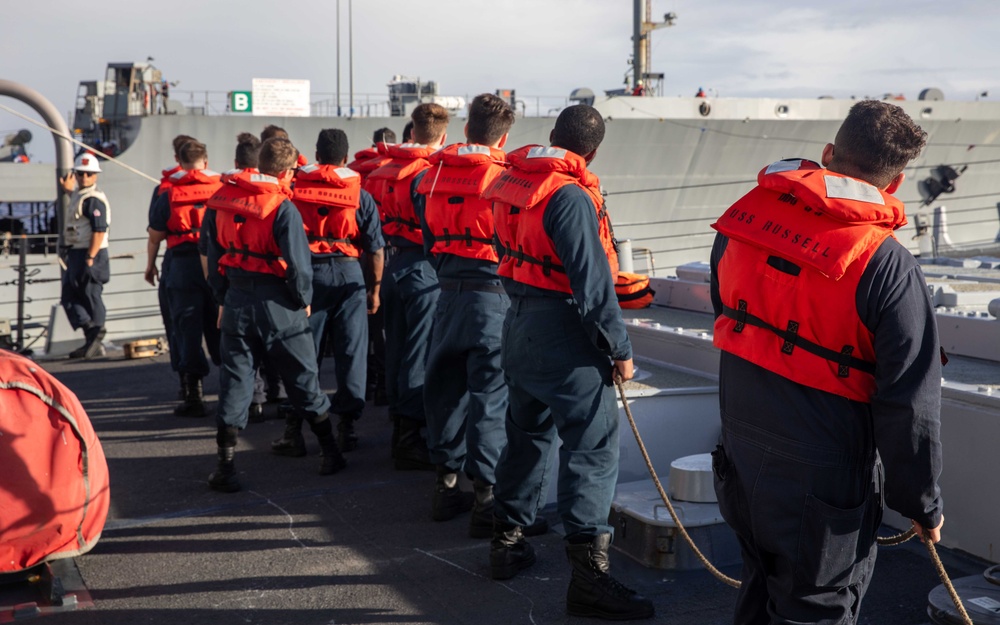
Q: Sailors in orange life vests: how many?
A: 12